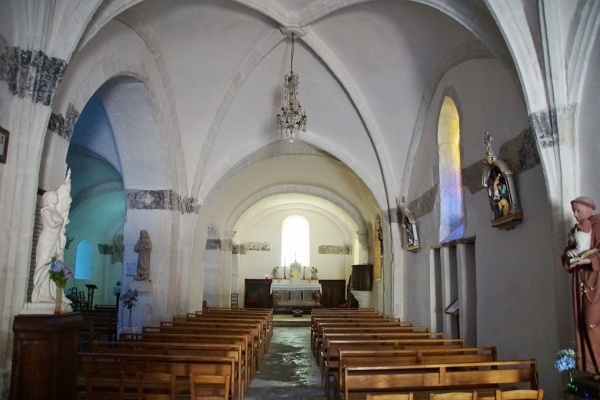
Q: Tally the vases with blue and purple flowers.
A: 2